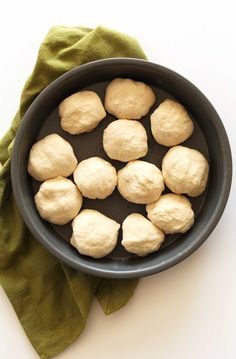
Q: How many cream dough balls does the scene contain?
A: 12